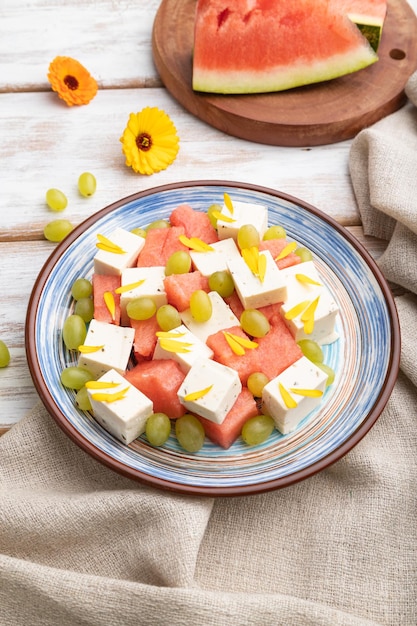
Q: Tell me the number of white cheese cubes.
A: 13